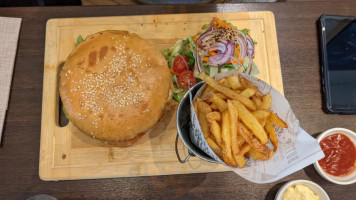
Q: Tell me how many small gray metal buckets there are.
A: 1